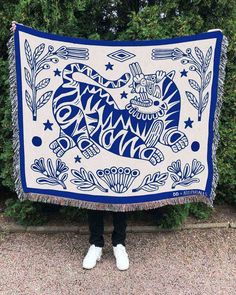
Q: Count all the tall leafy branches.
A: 2